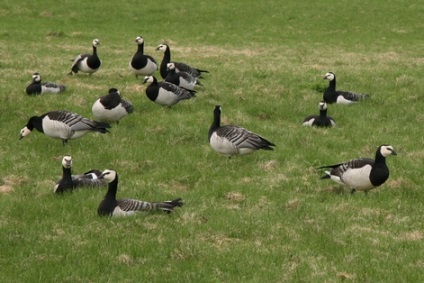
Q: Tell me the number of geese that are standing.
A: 9